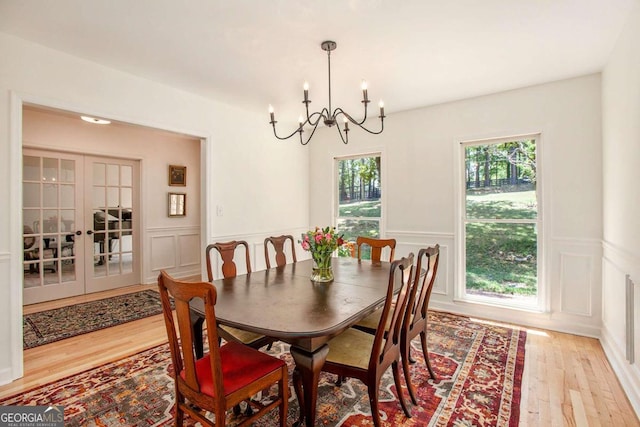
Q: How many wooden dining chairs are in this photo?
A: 6